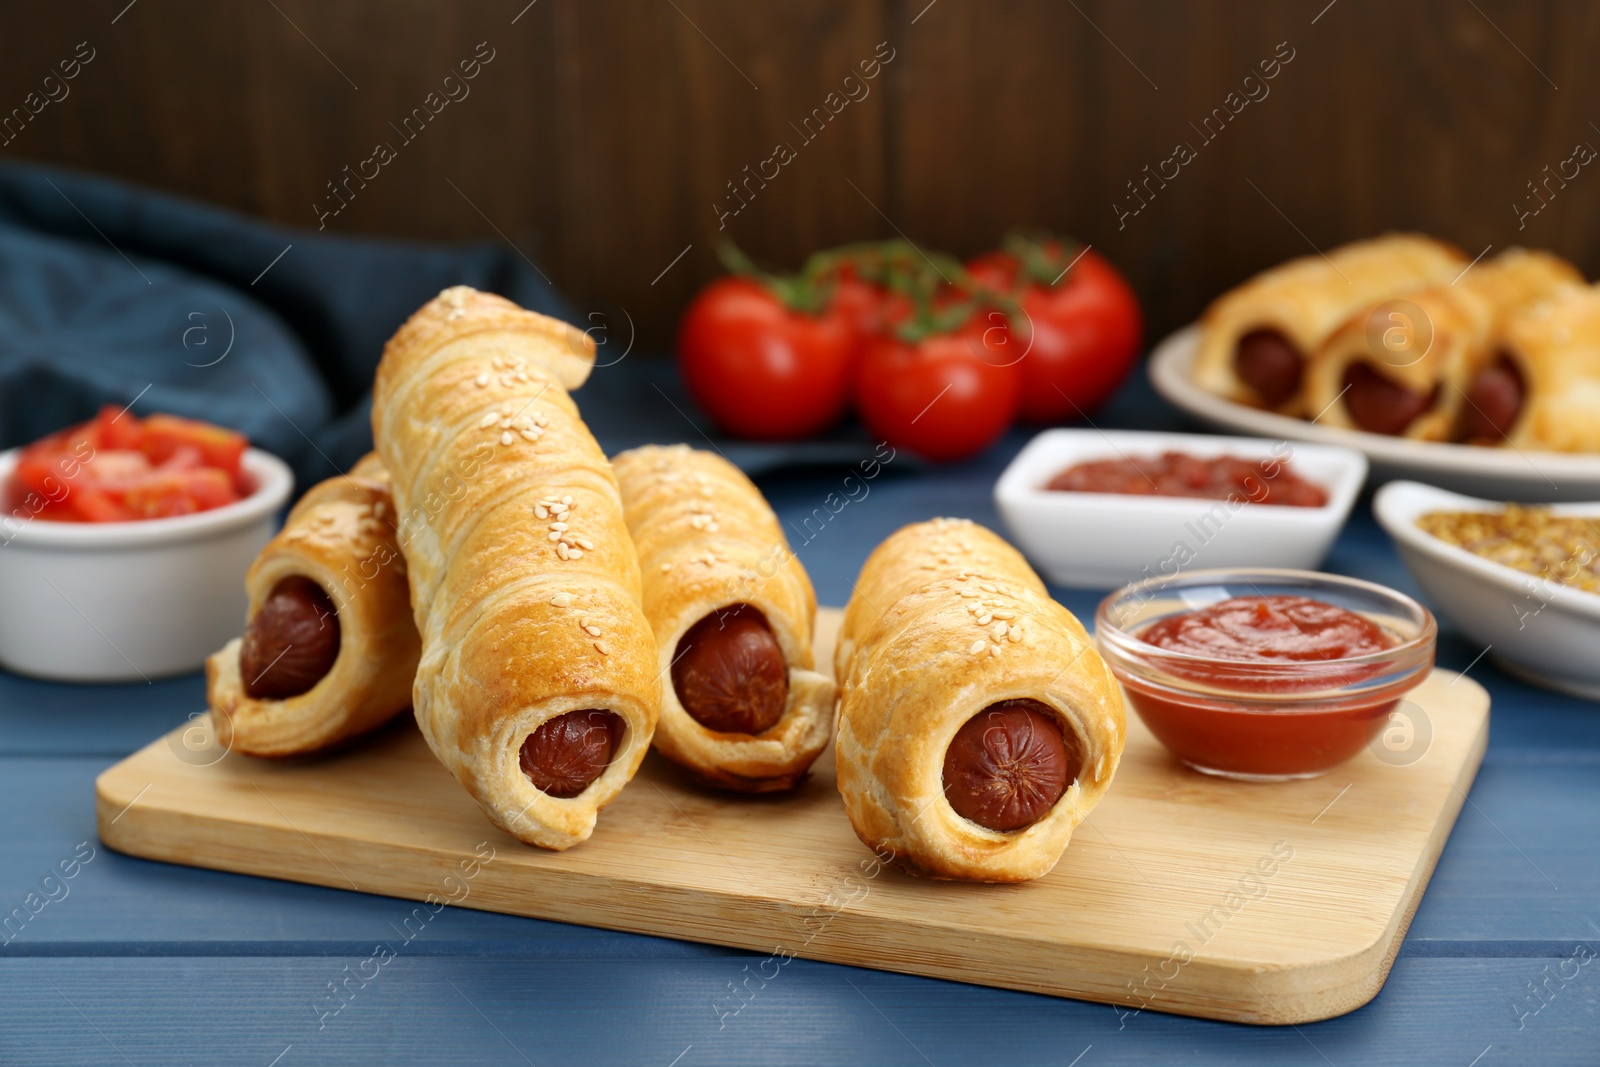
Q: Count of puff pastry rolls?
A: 7